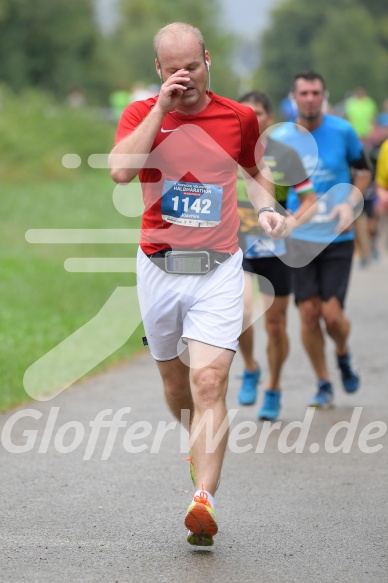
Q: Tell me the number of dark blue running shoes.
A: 2